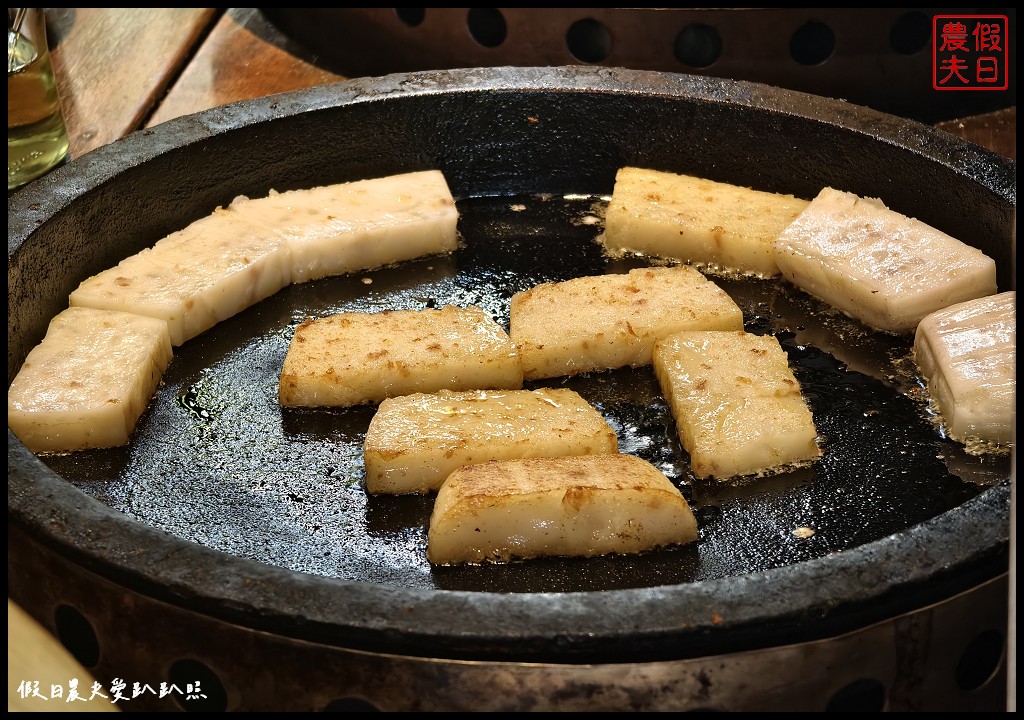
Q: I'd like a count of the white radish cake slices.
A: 11